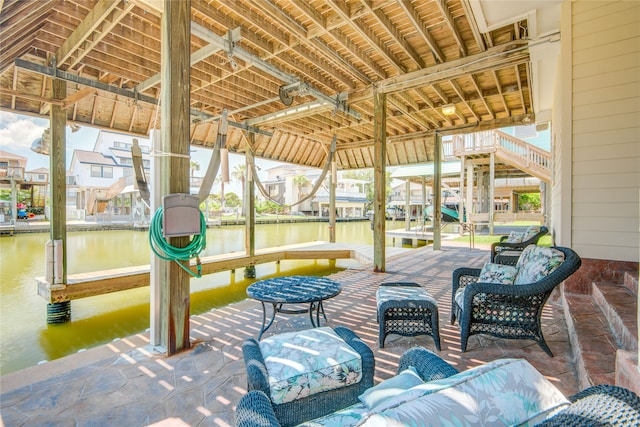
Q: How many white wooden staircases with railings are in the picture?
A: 1